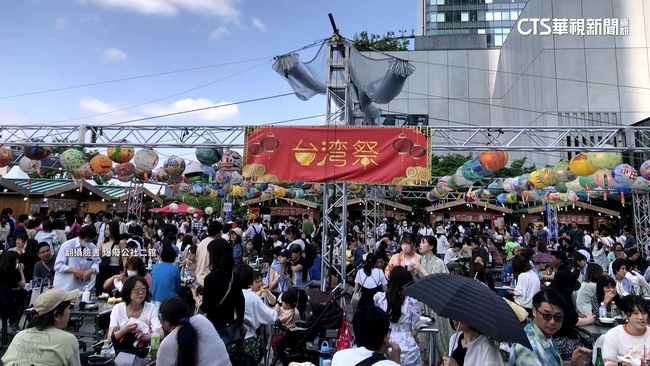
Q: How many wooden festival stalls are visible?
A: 7